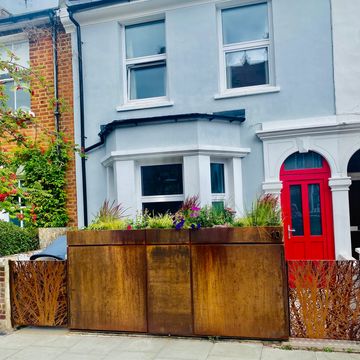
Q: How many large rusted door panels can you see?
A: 3